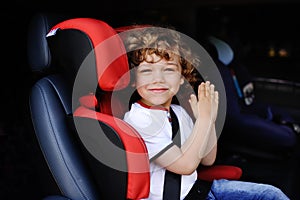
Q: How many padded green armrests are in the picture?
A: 0